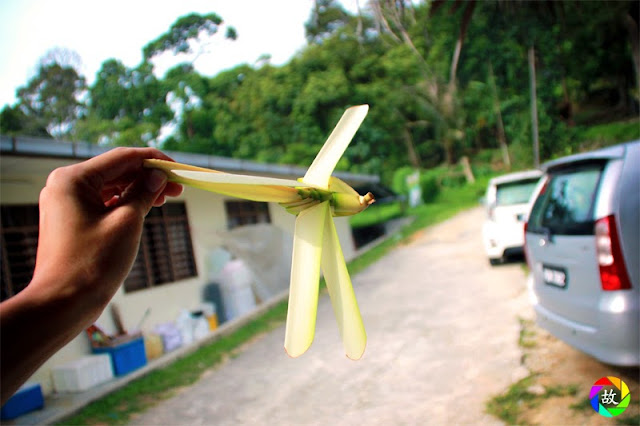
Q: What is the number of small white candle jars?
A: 0